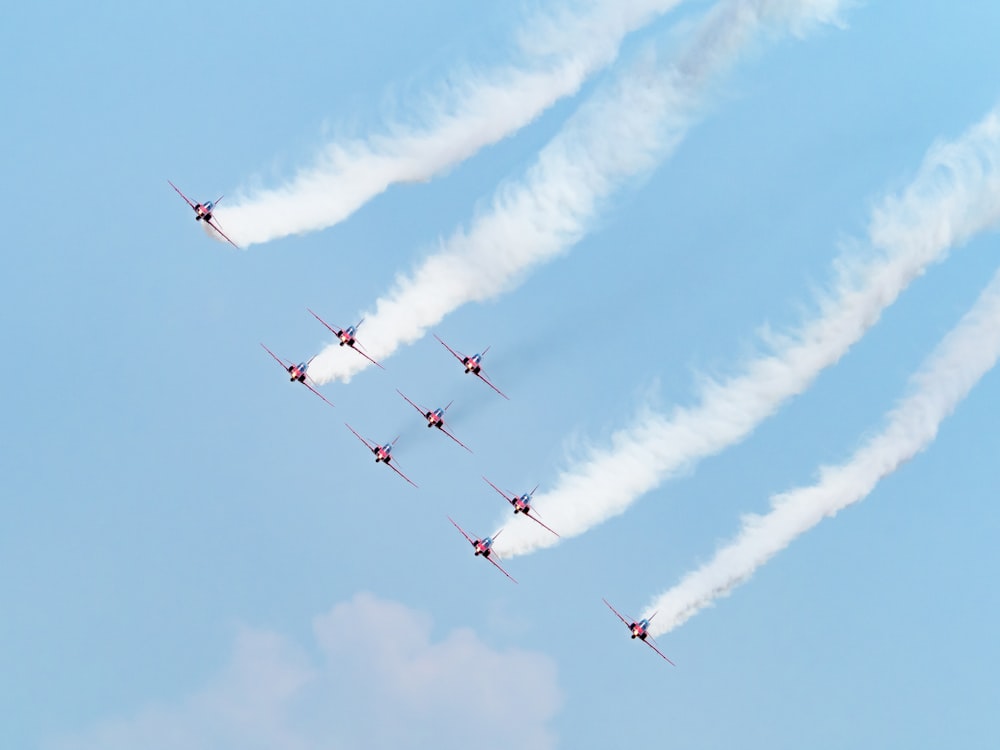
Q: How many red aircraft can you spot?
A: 9